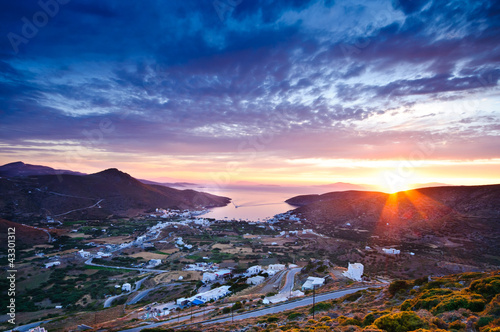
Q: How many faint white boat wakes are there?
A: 1